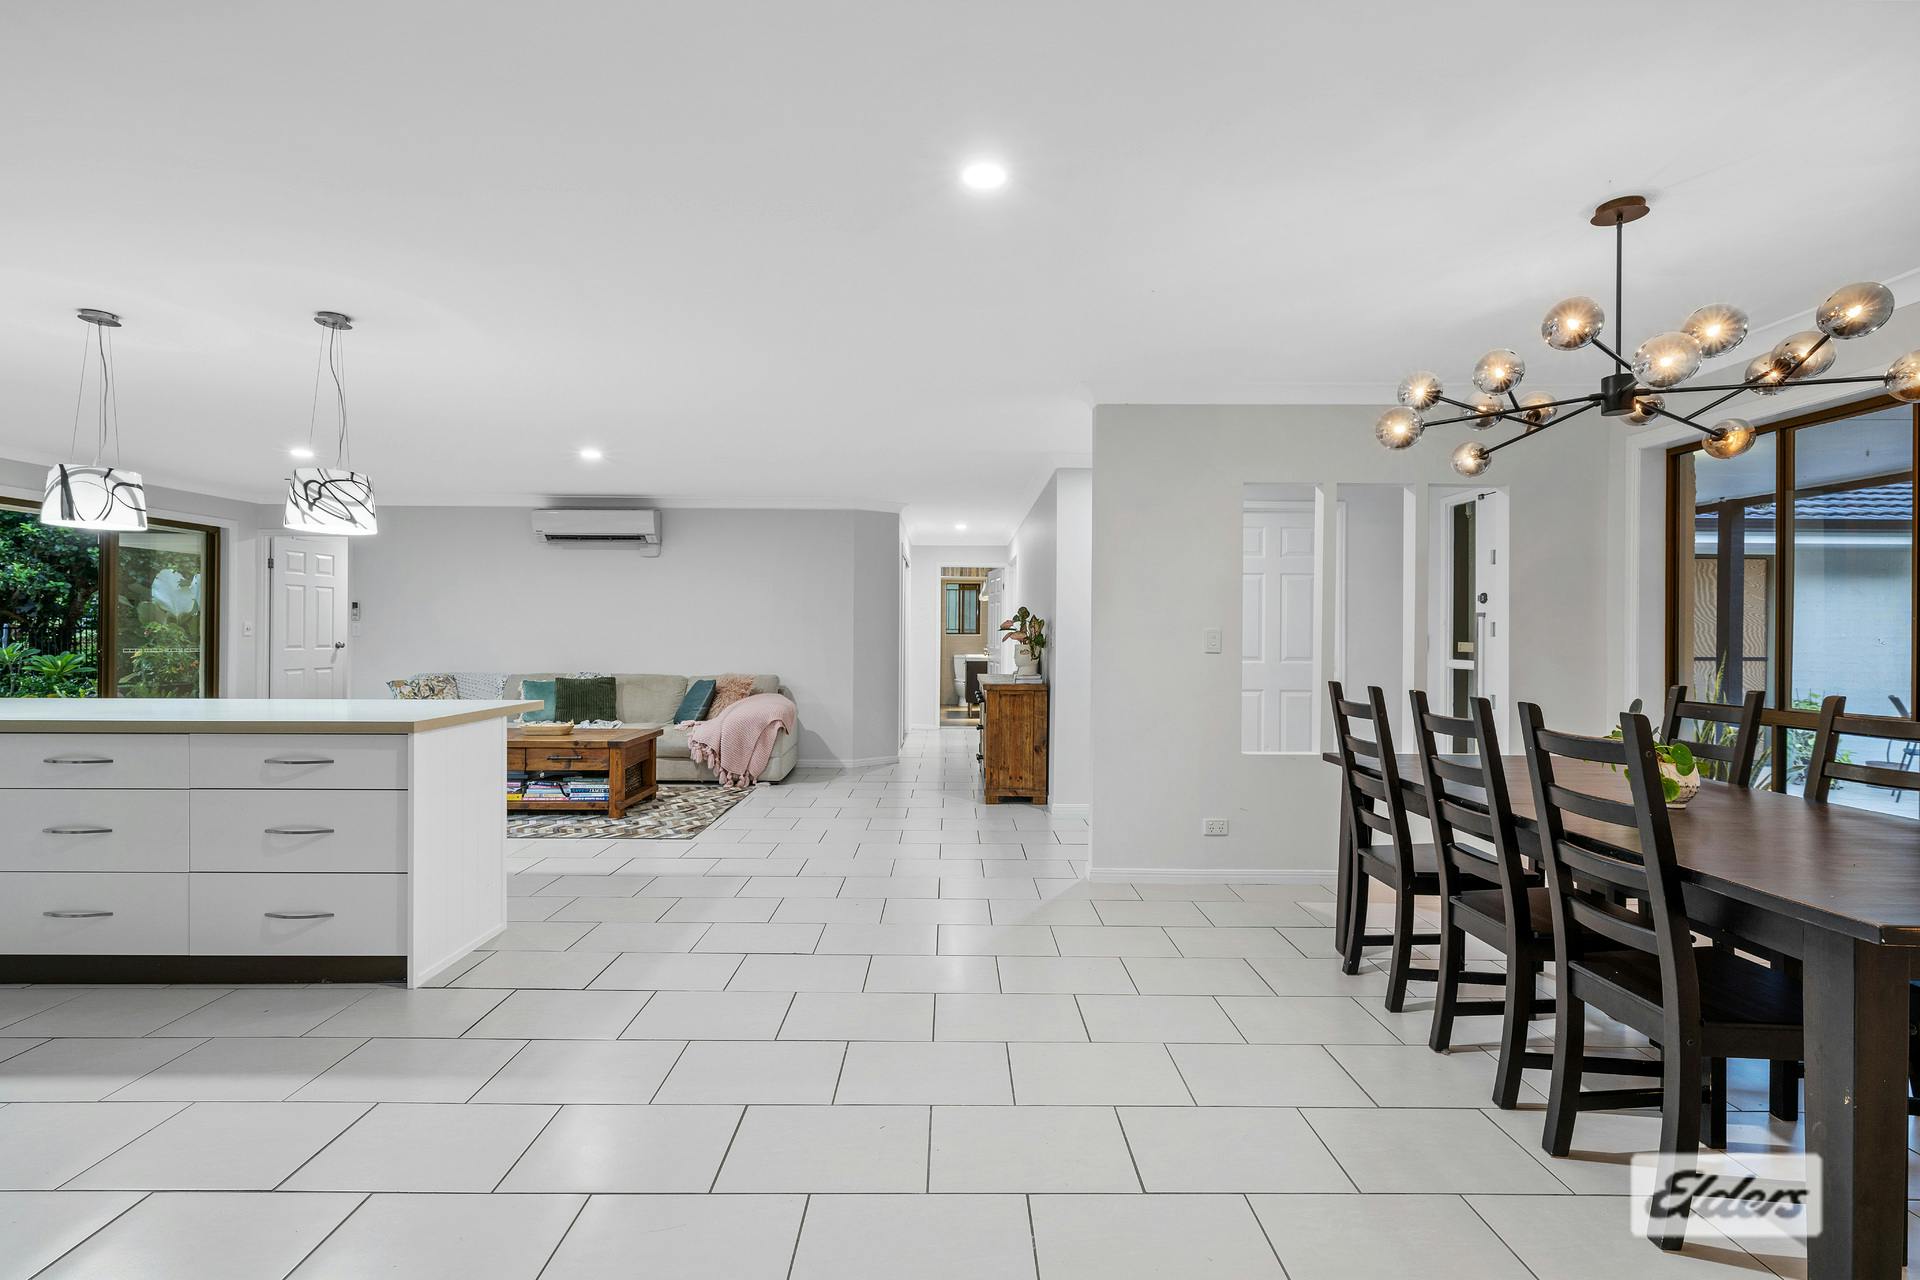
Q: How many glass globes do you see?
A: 15